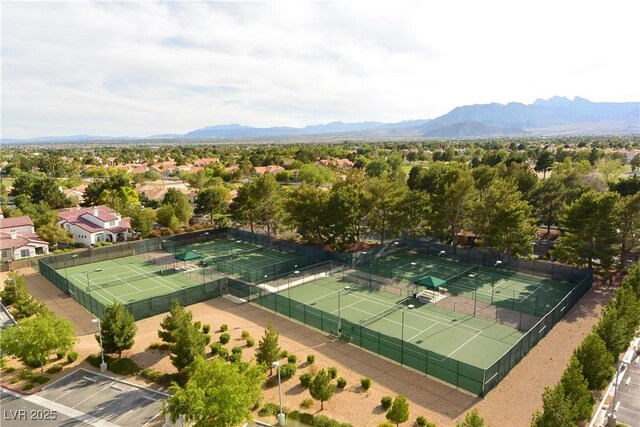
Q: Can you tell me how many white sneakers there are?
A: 0